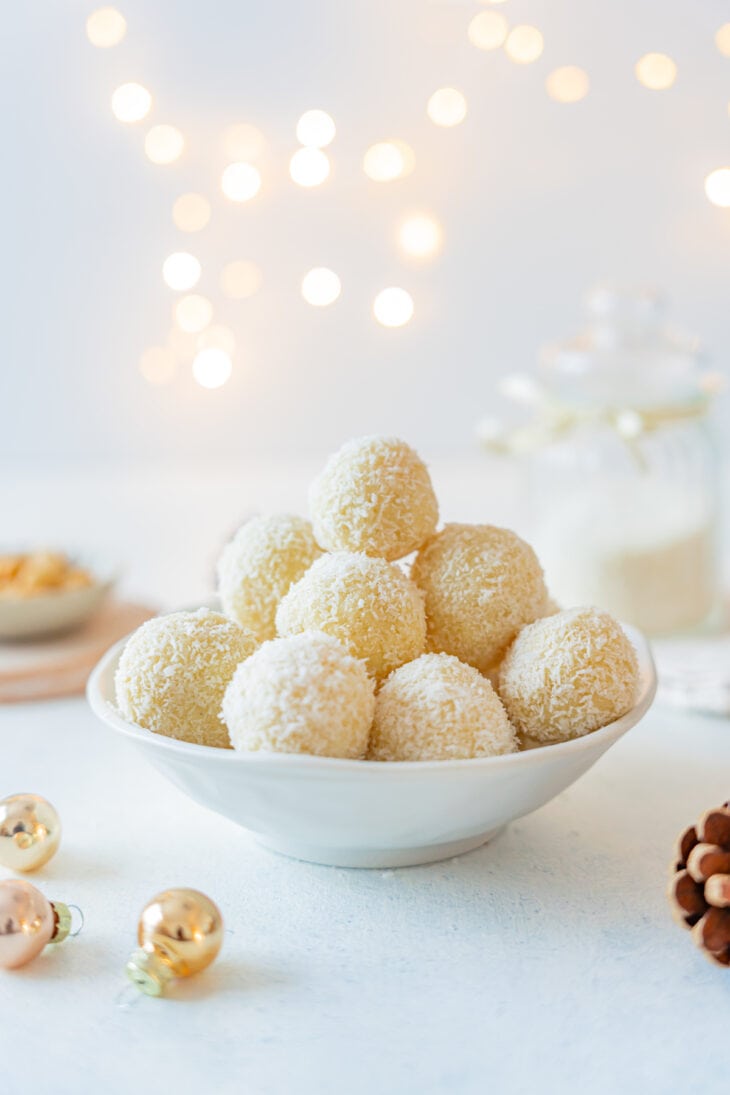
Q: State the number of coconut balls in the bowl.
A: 8